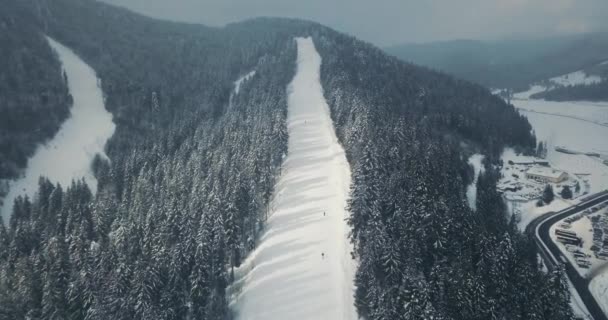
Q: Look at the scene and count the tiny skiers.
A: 3